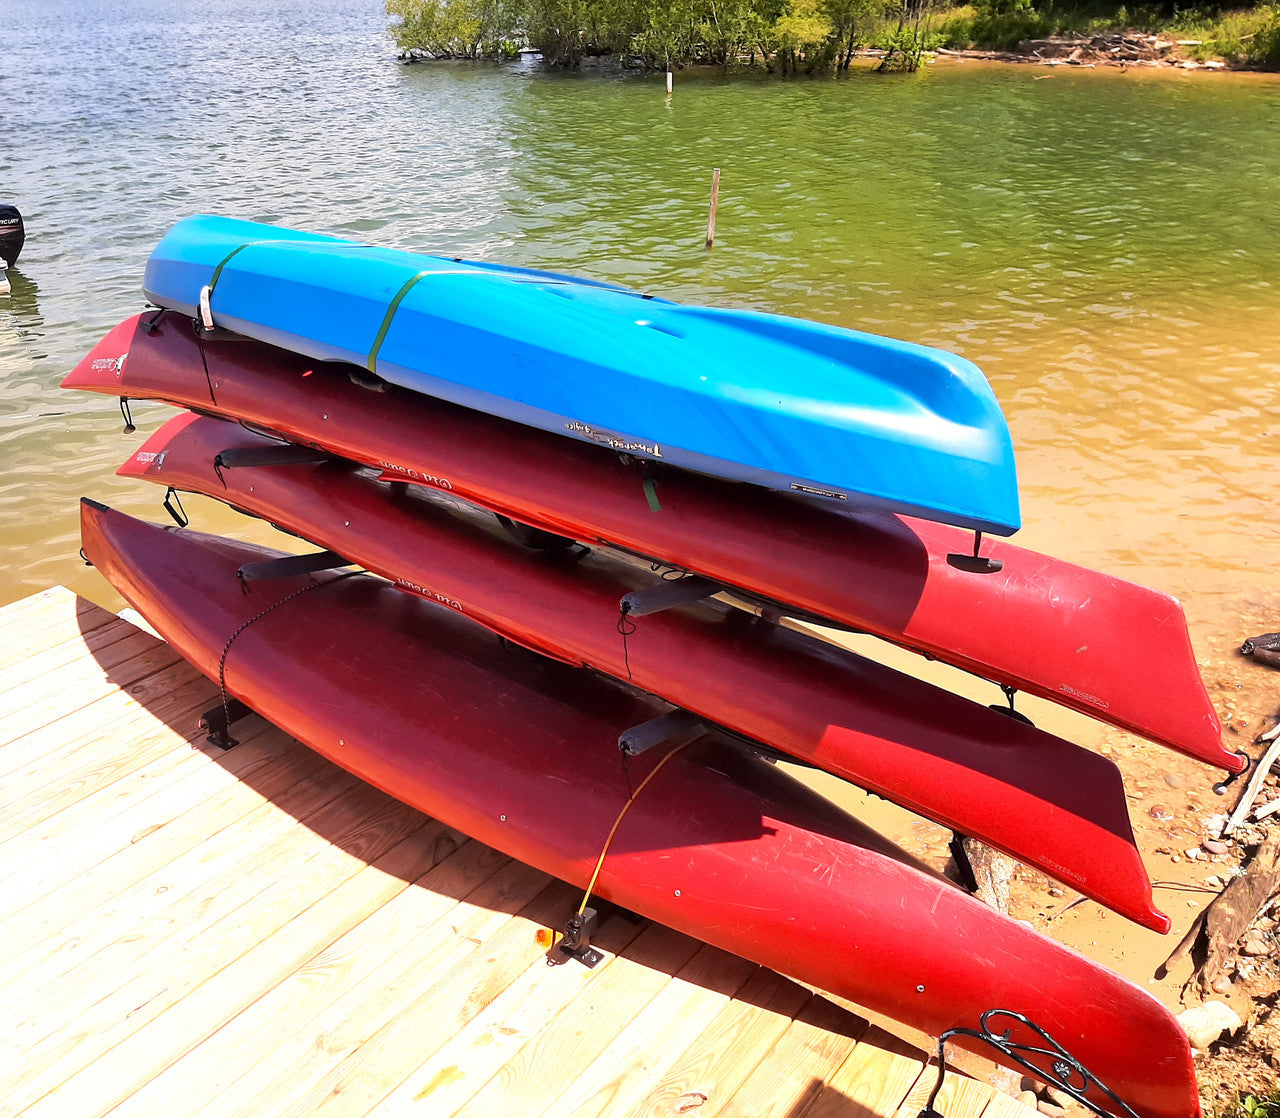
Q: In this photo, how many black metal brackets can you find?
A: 2